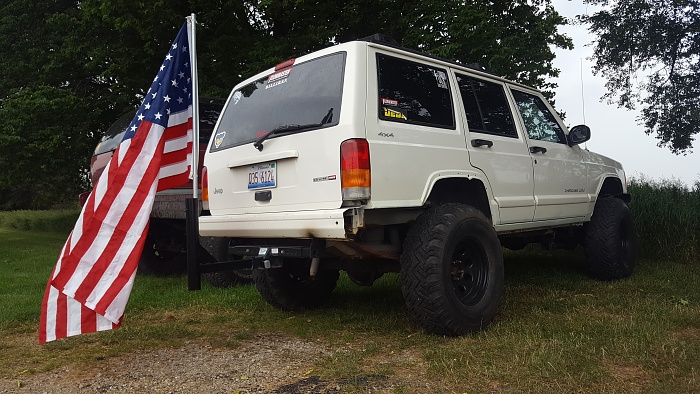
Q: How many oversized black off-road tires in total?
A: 3